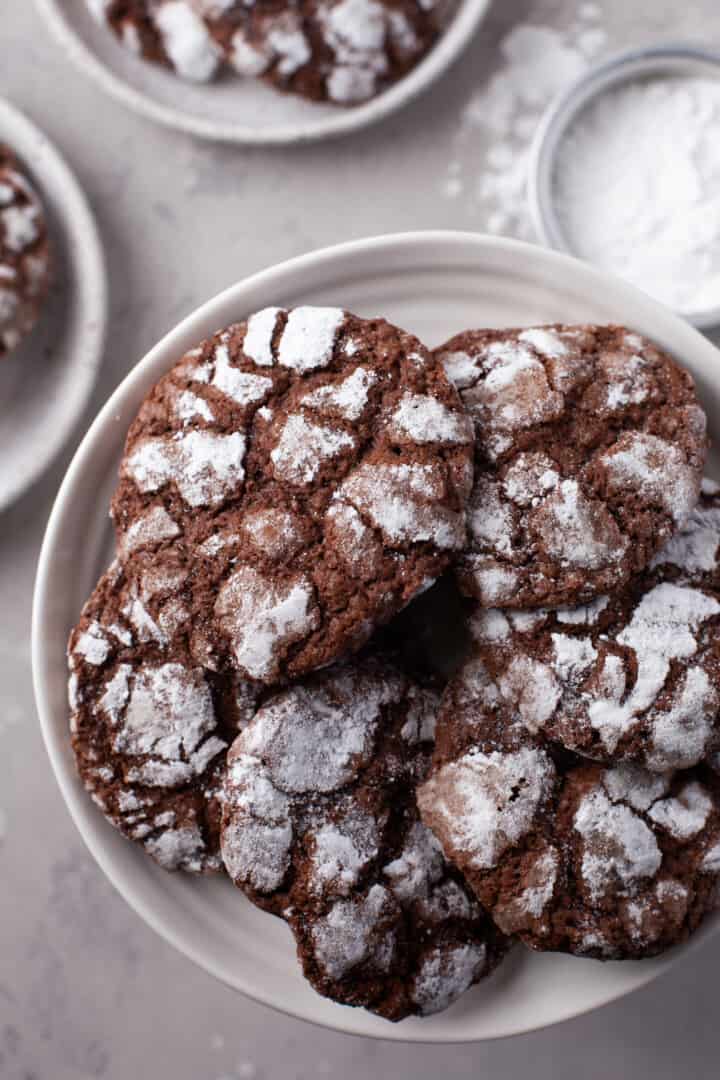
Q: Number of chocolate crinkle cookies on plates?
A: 9